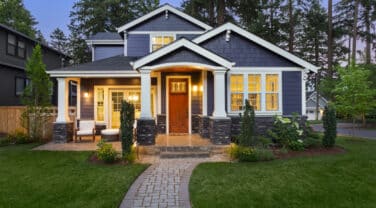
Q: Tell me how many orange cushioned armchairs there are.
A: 0